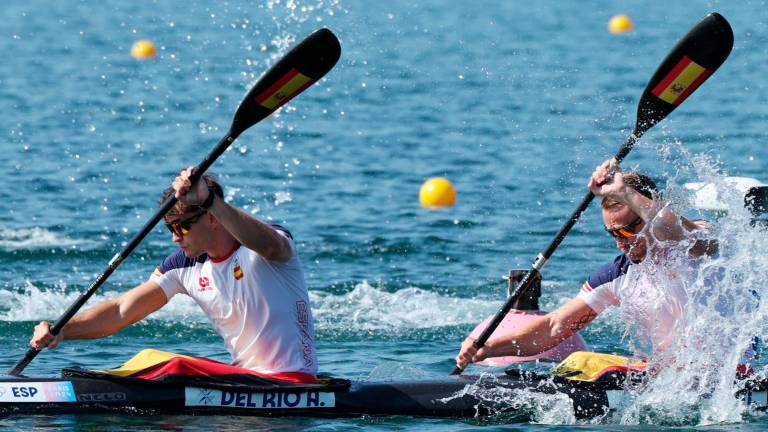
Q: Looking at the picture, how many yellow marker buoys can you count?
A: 3